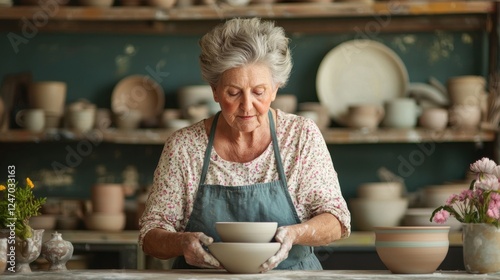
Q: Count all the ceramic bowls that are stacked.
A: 2